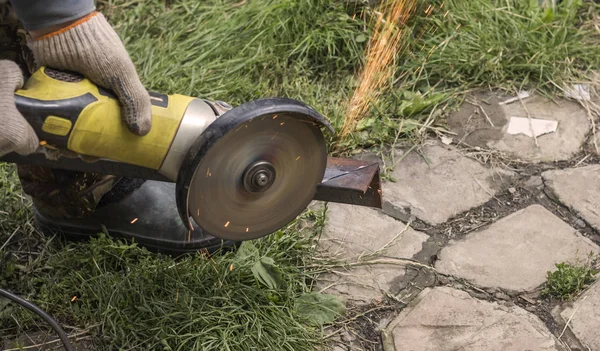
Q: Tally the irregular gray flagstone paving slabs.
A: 7